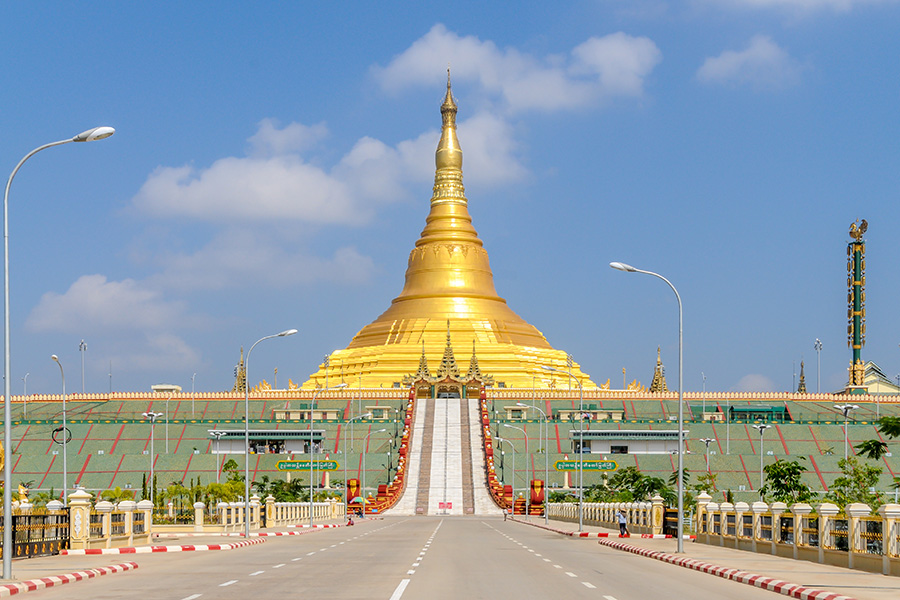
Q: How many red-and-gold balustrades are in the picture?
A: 2